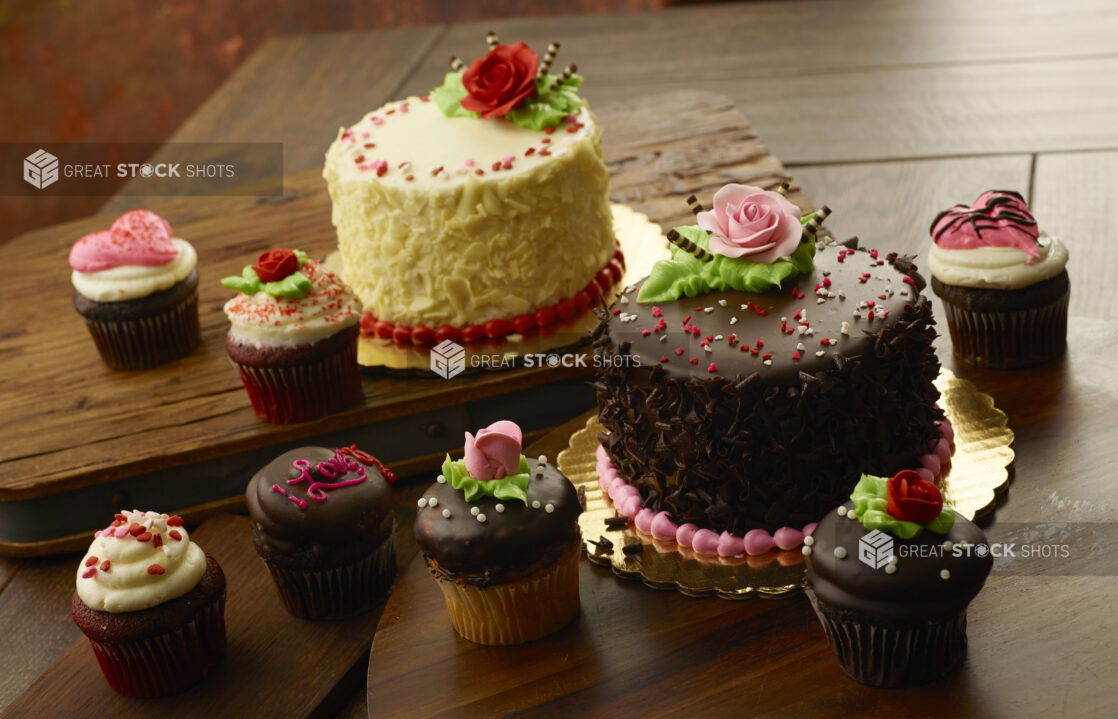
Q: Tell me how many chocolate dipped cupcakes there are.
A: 3